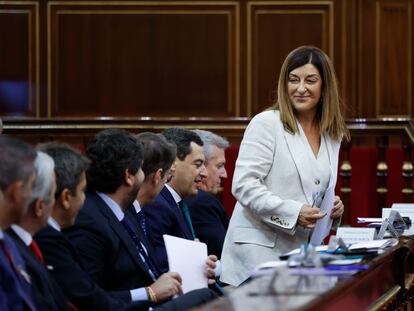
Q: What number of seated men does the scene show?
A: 7